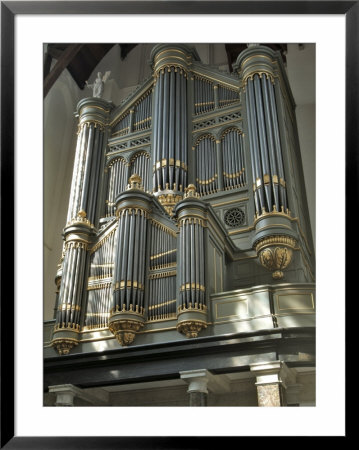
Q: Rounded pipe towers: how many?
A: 6